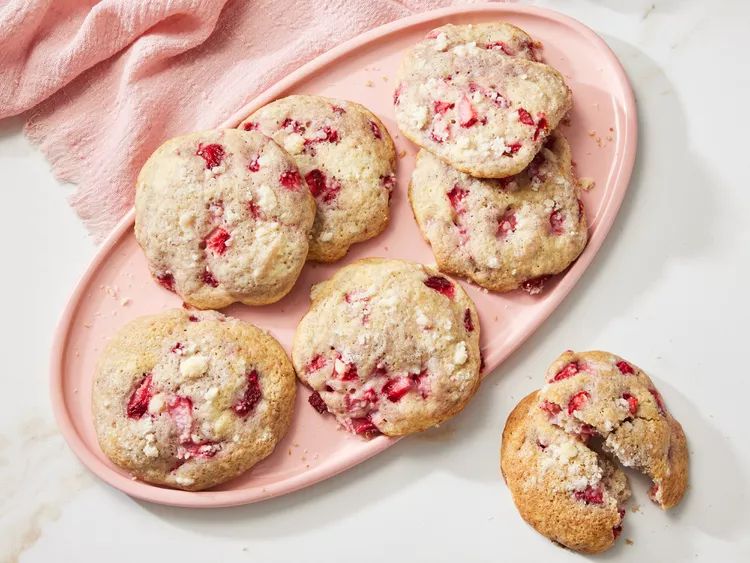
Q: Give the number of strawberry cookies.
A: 7